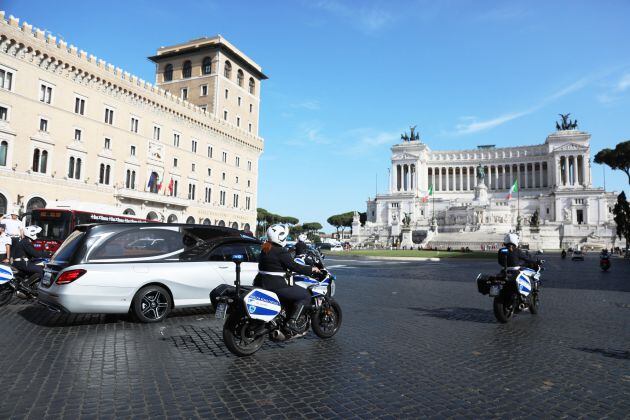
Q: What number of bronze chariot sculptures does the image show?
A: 2